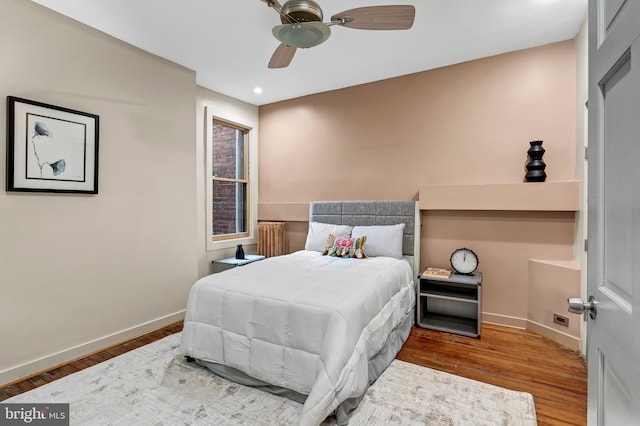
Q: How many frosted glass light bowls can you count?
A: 1